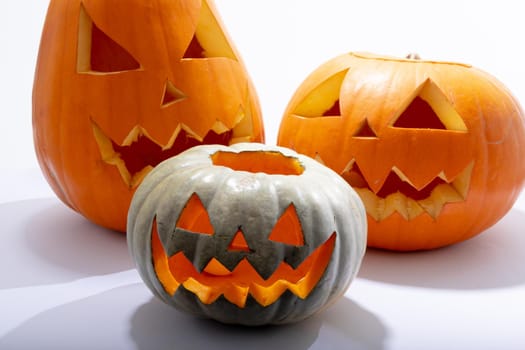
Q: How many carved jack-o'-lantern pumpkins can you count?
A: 3